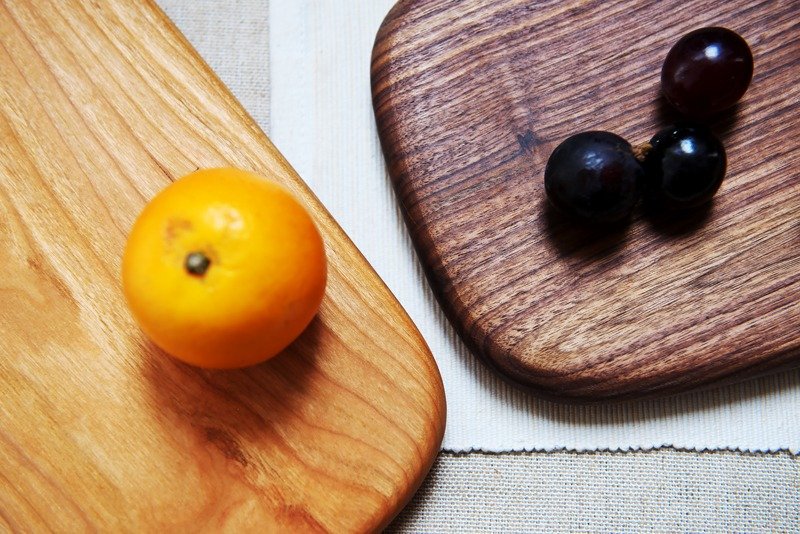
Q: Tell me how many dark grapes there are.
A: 3